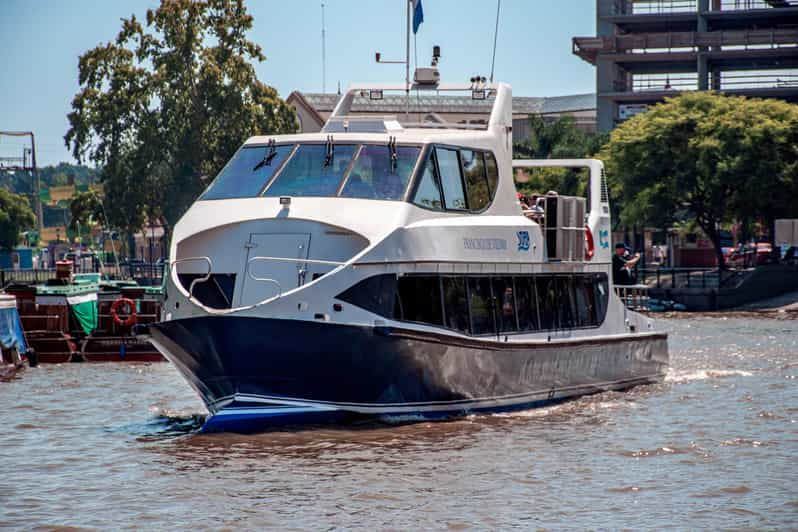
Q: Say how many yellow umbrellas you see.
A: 0